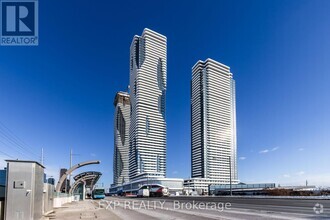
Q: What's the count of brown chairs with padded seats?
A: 0